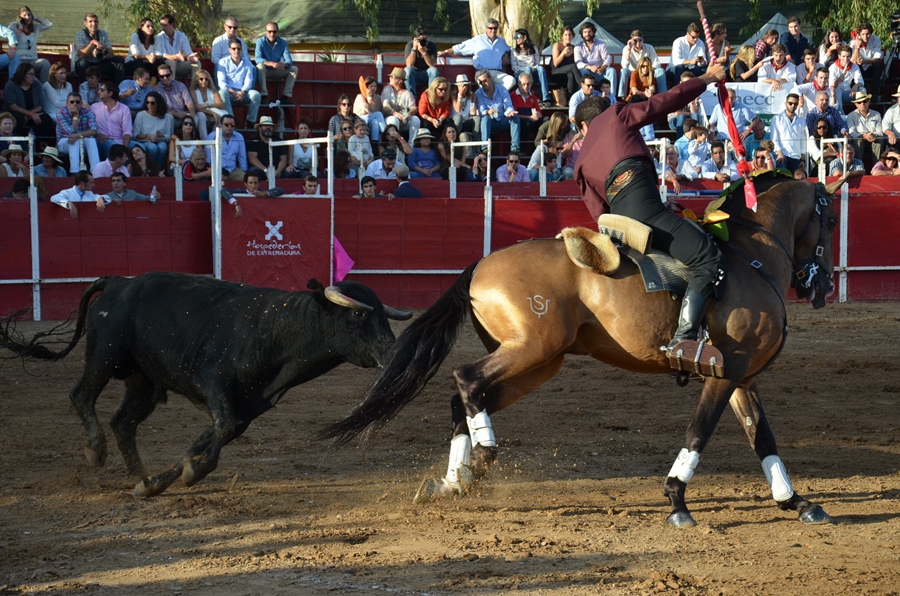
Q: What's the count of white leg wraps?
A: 4